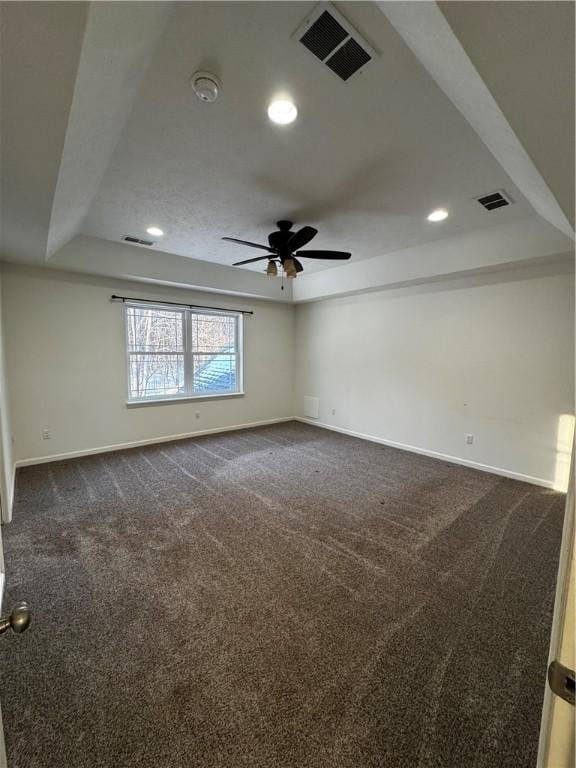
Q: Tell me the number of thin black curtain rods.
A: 1